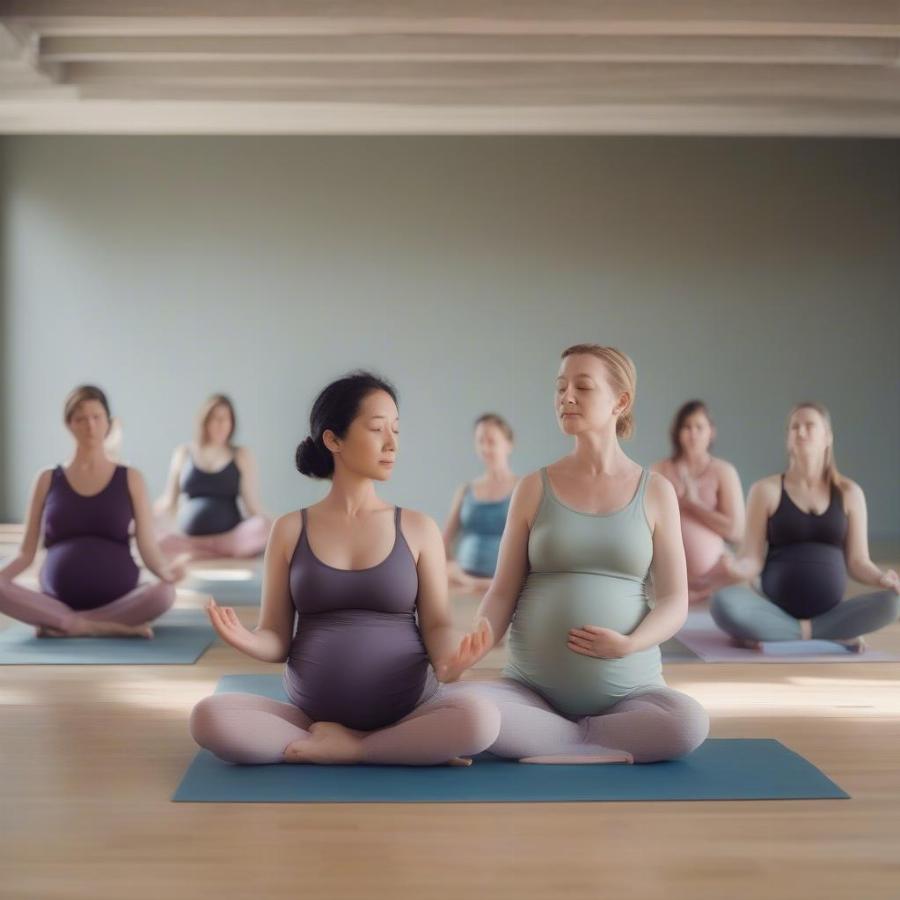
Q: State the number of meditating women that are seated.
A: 7